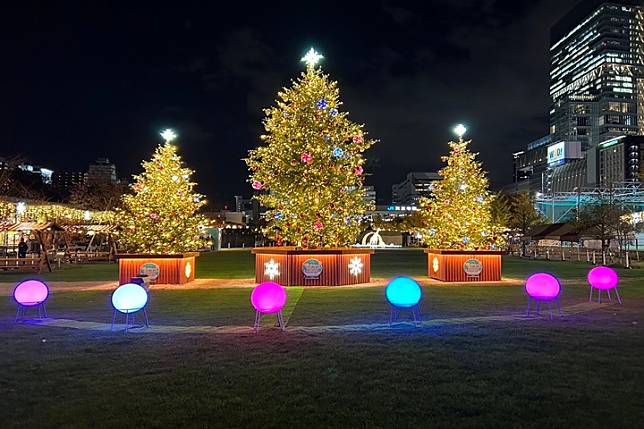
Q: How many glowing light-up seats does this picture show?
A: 6